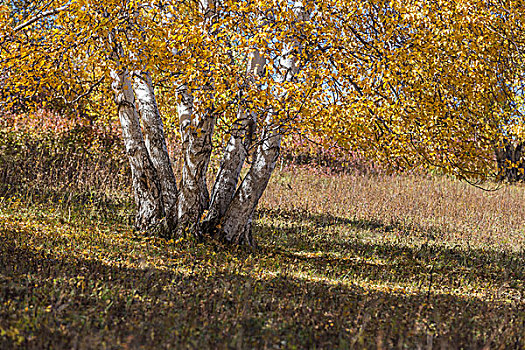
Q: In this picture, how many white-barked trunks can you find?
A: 5